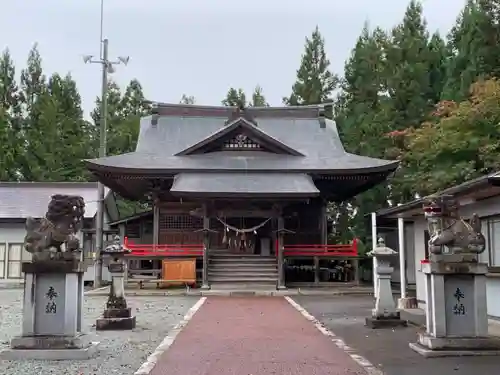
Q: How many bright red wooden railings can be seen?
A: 2